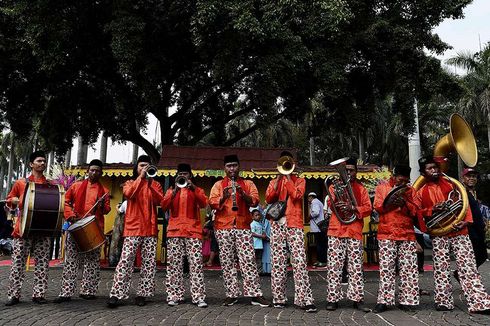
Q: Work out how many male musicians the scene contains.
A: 9